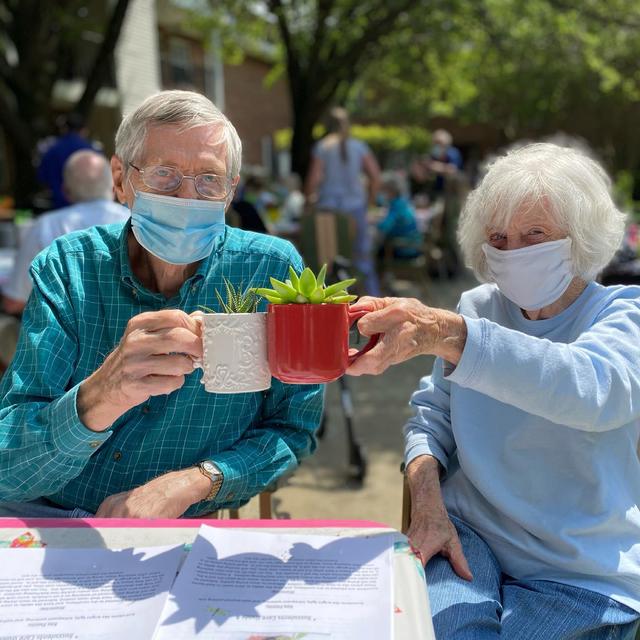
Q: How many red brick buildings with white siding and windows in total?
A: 1